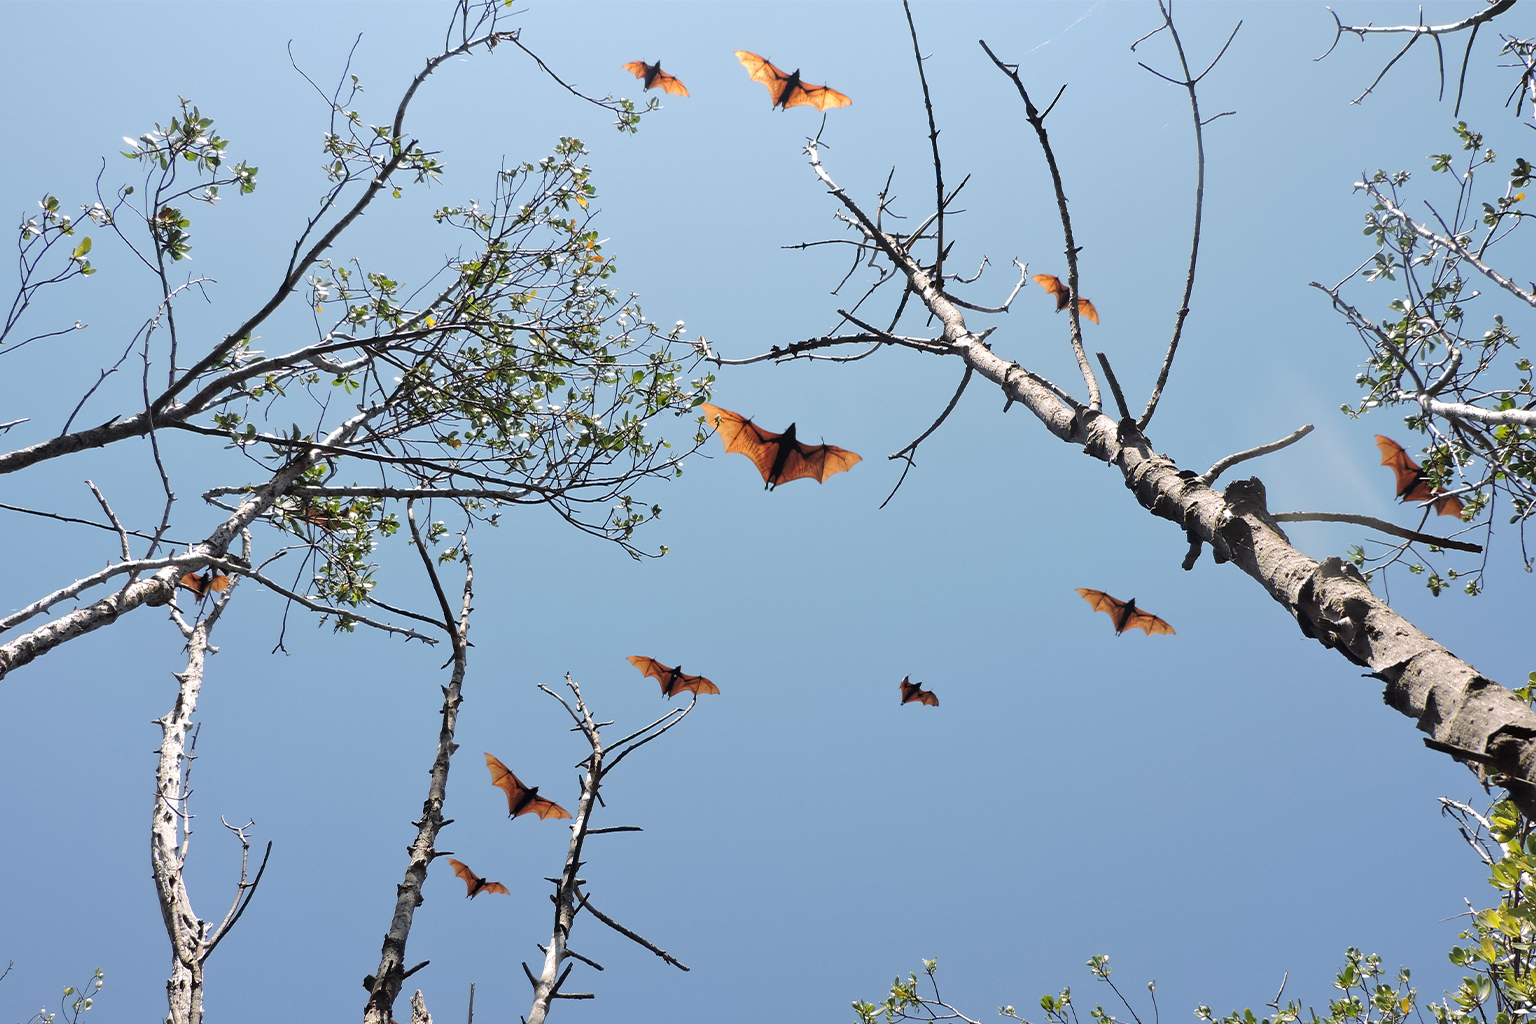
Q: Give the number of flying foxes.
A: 12